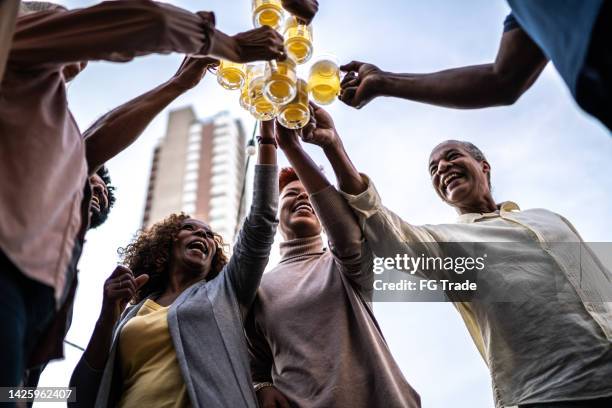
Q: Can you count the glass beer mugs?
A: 8